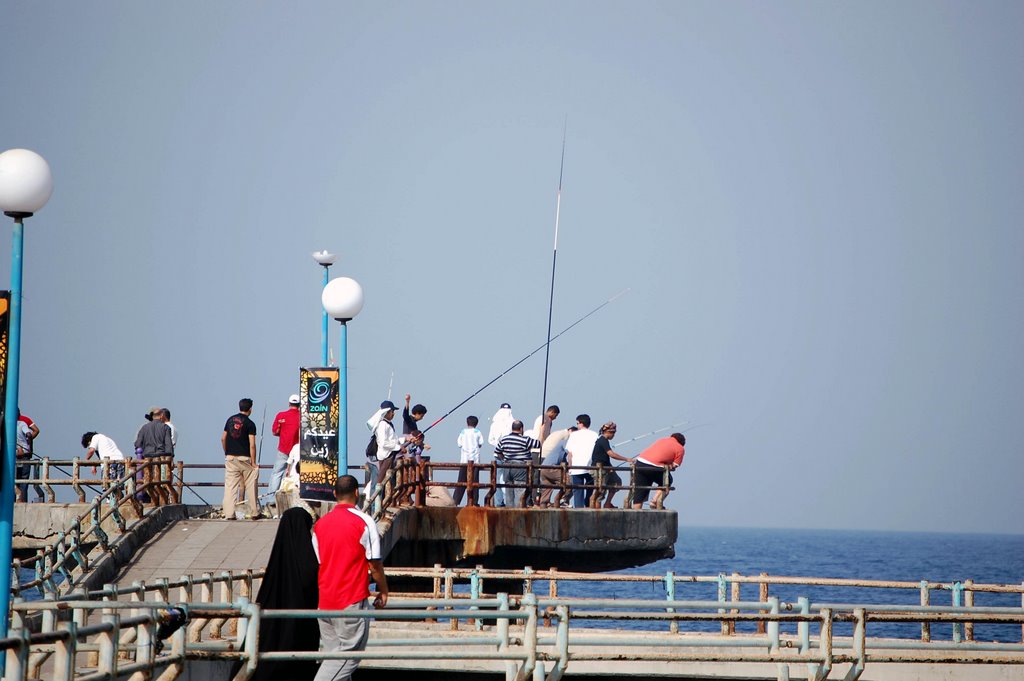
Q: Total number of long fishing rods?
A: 2